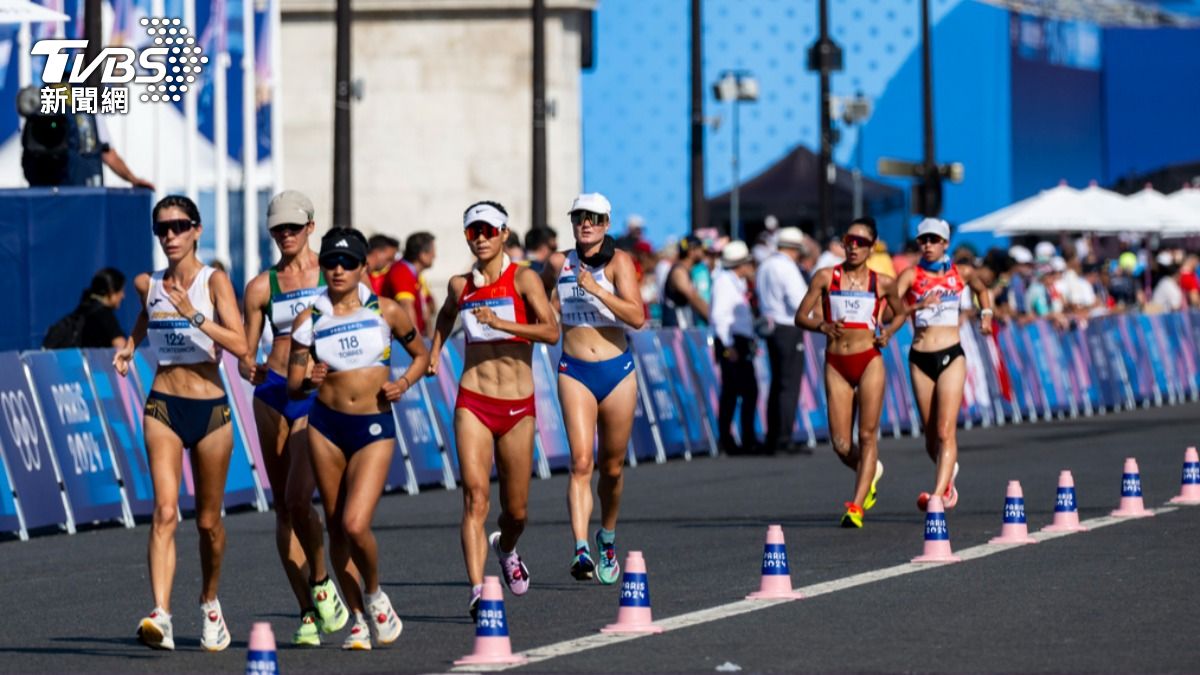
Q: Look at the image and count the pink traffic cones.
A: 9